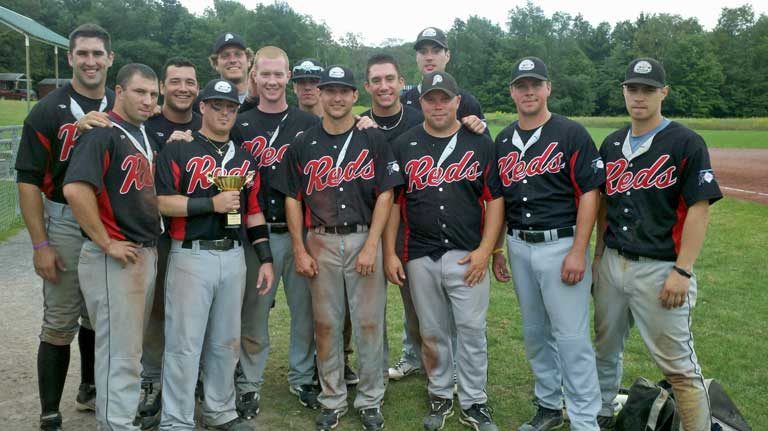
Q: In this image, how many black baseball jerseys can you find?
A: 13